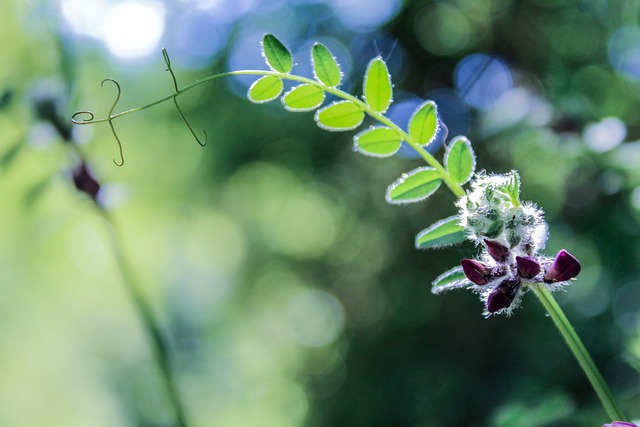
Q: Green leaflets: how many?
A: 12